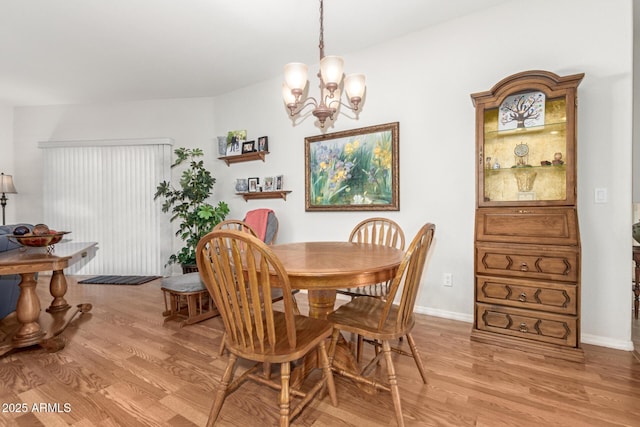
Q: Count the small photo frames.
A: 5